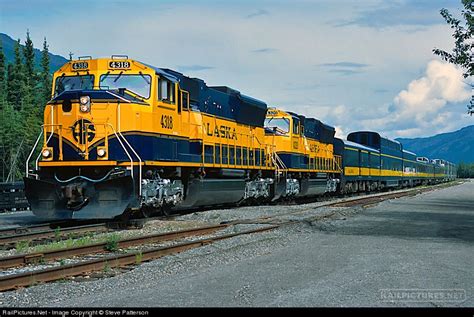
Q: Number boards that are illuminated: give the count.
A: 2